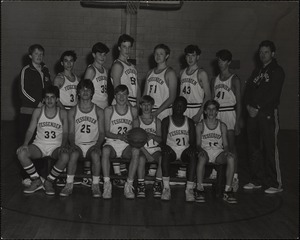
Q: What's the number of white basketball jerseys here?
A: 12